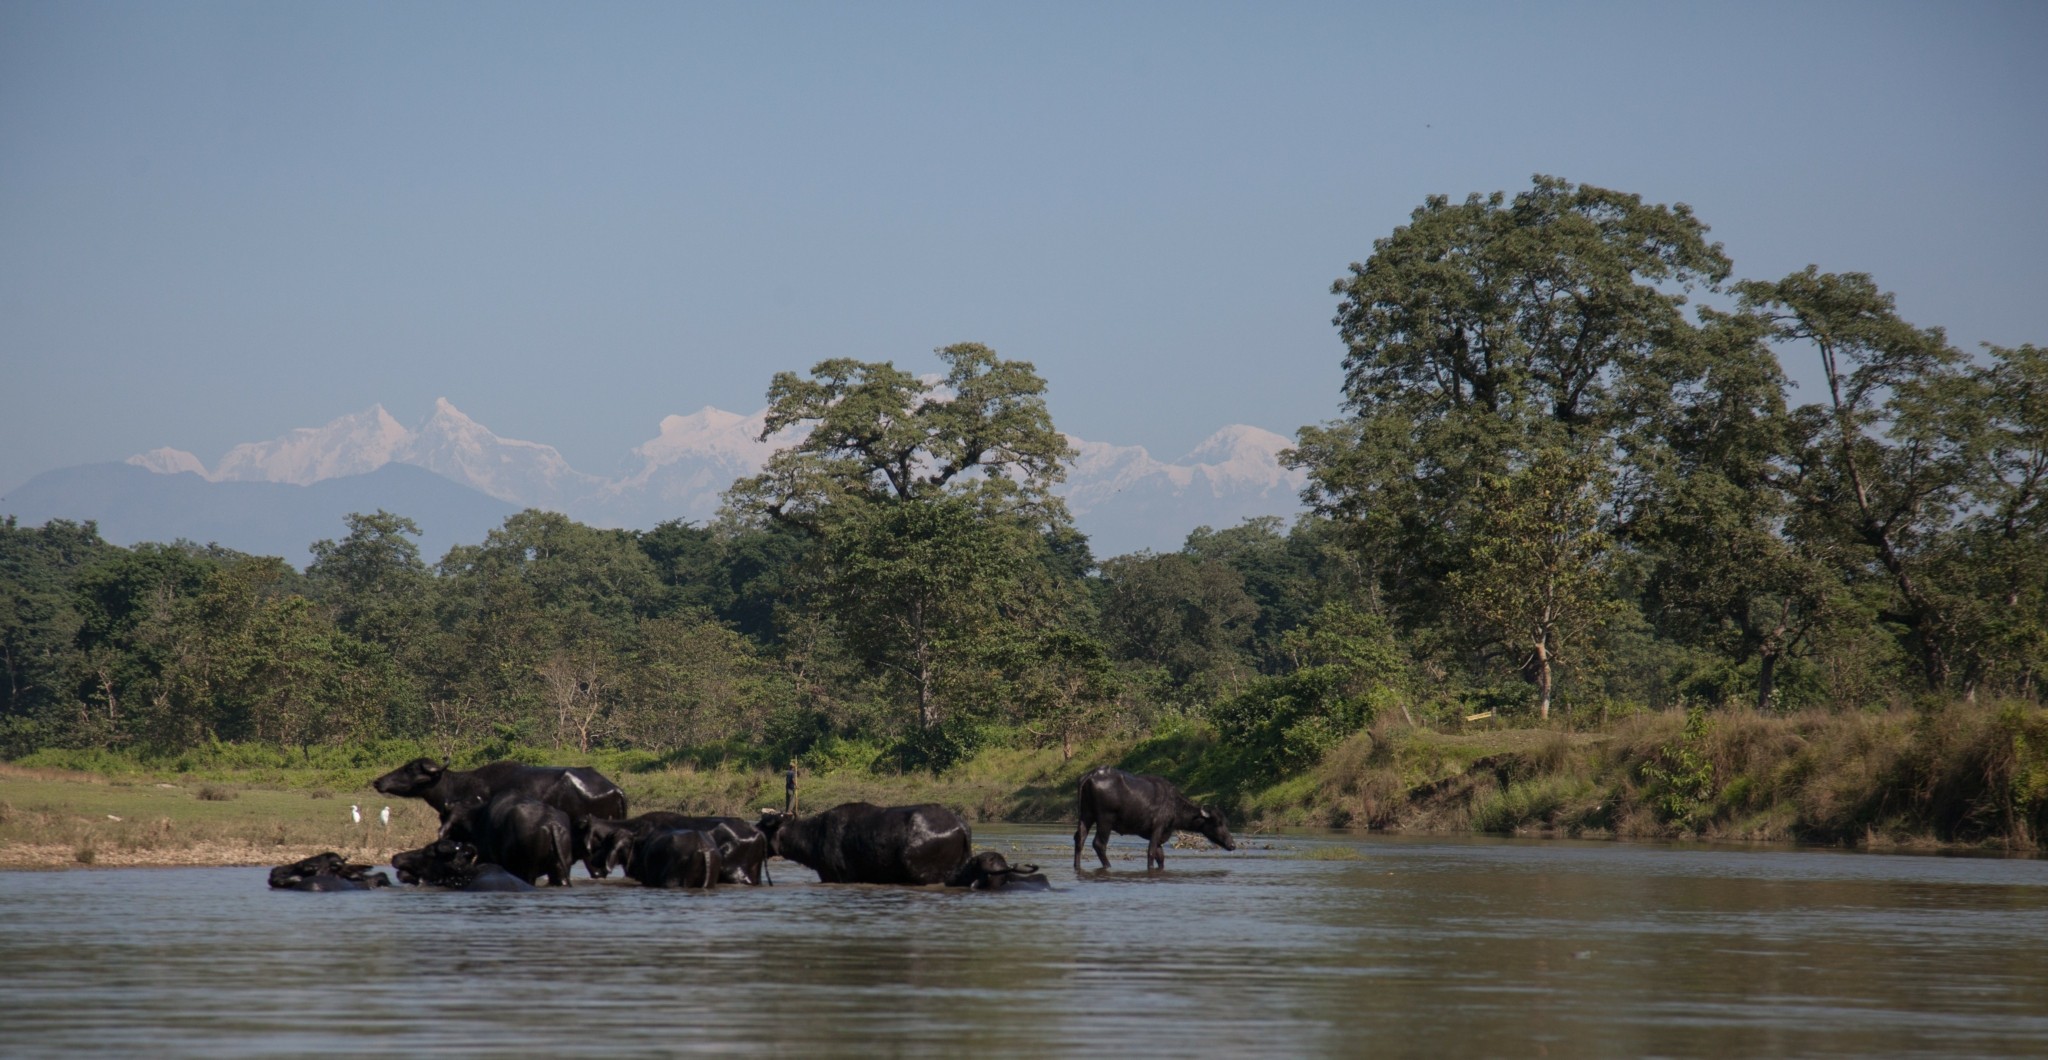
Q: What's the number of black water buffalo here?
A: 9